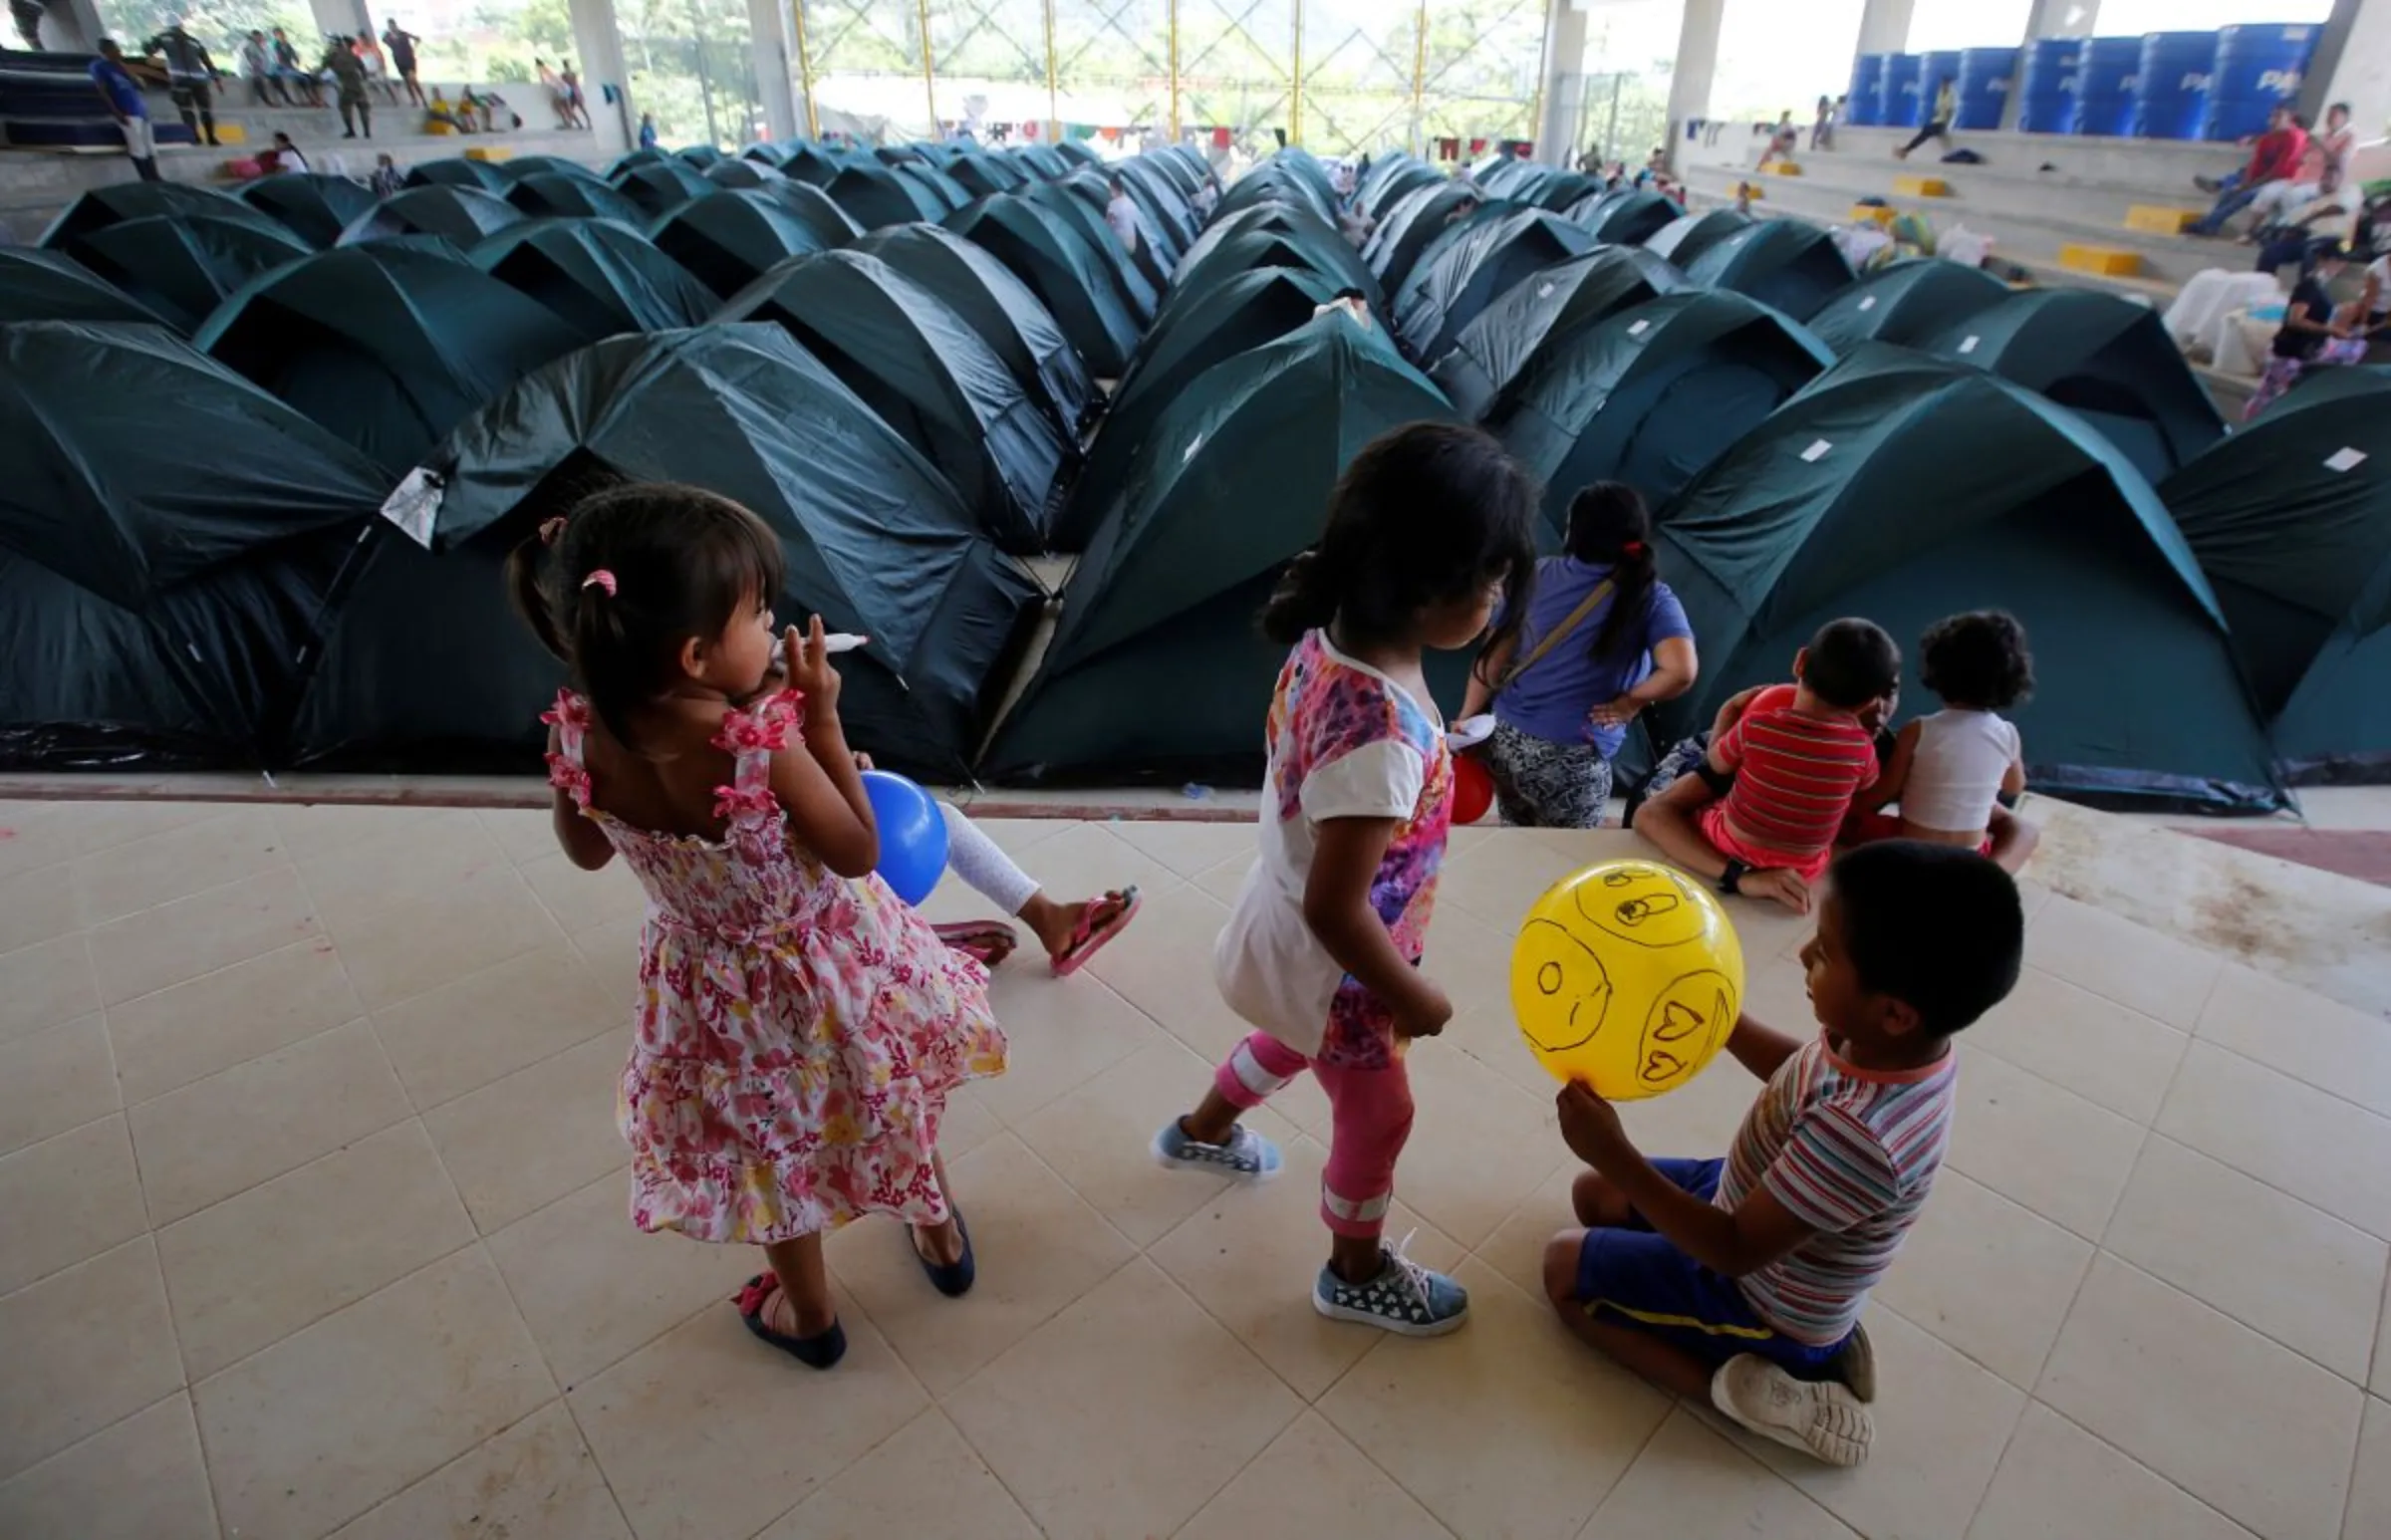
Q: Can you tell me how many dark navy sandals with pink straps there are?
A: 2